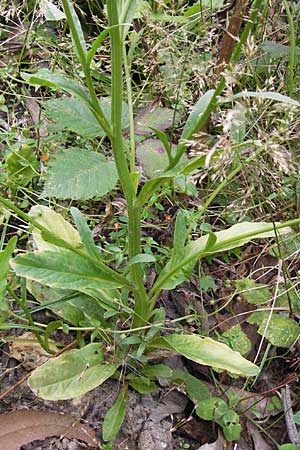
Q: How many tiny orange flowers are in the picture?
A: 3